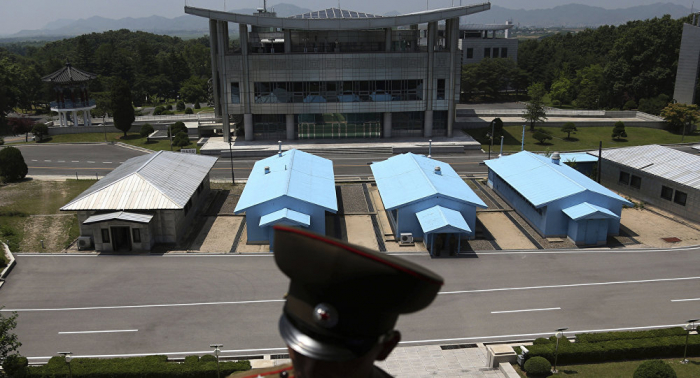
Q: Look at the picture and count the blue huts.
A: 3